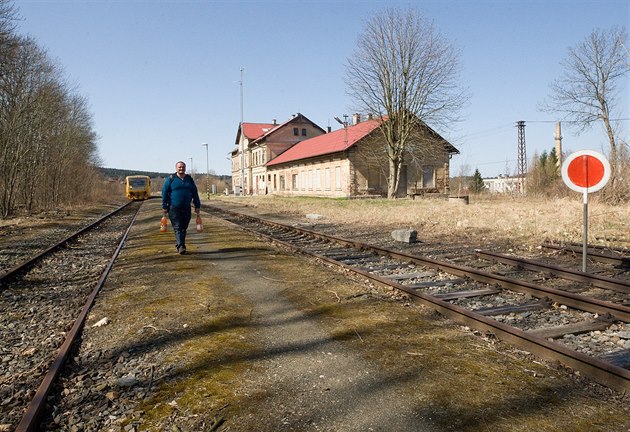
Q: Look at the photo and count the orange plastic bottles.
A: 2